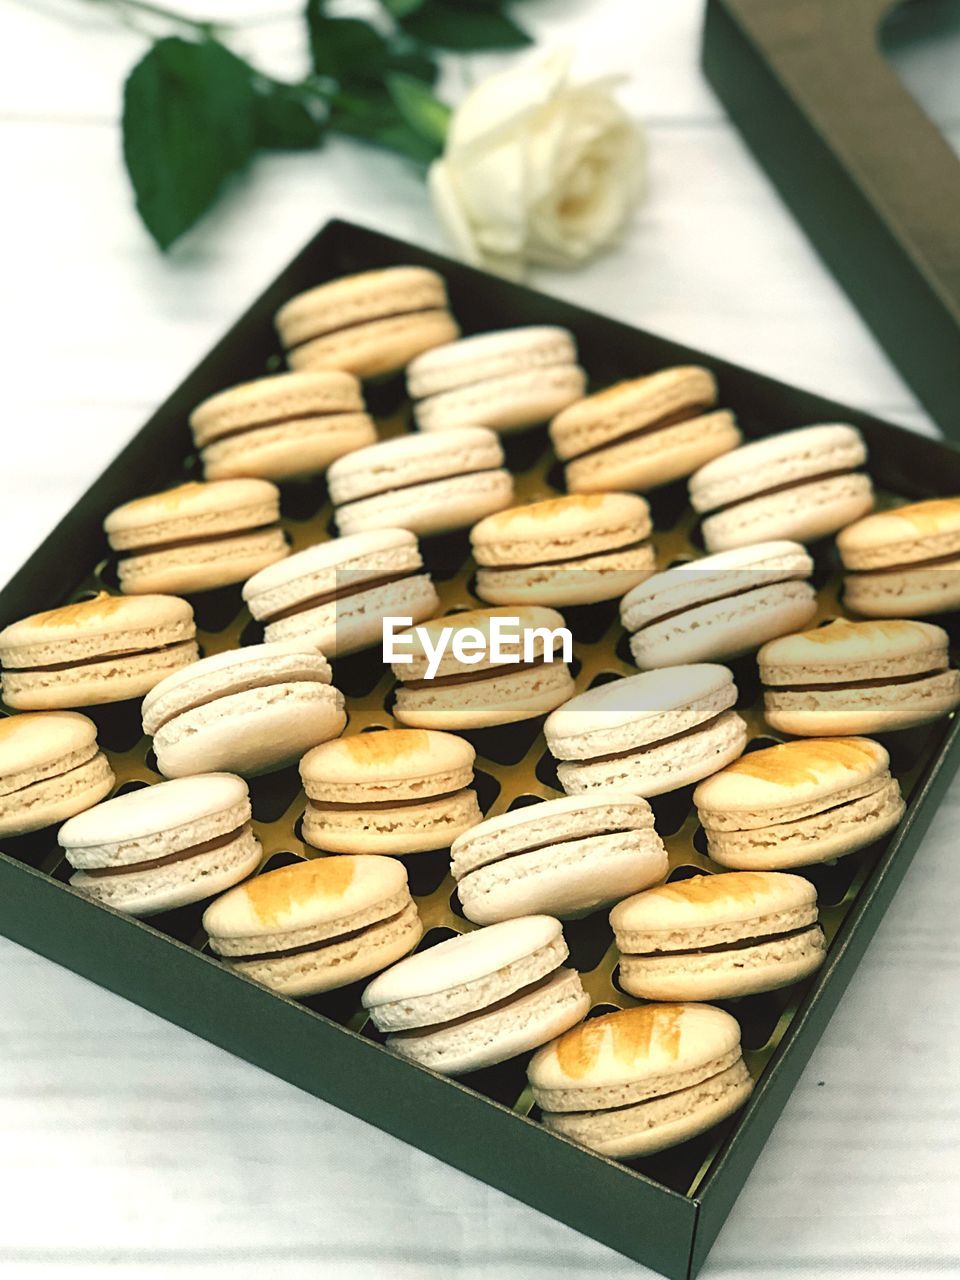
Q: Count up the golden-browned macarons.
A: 15